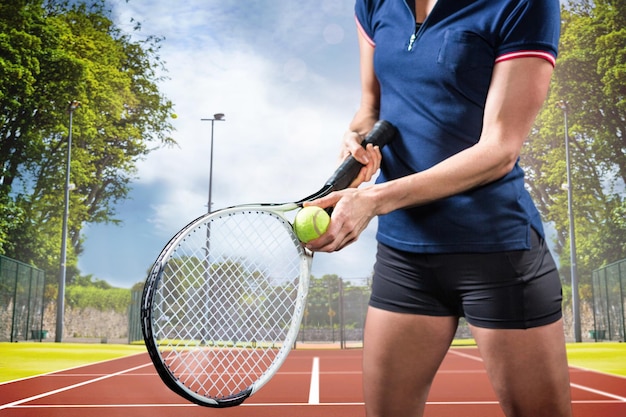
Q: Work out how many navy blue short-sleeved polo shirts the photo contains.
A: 1